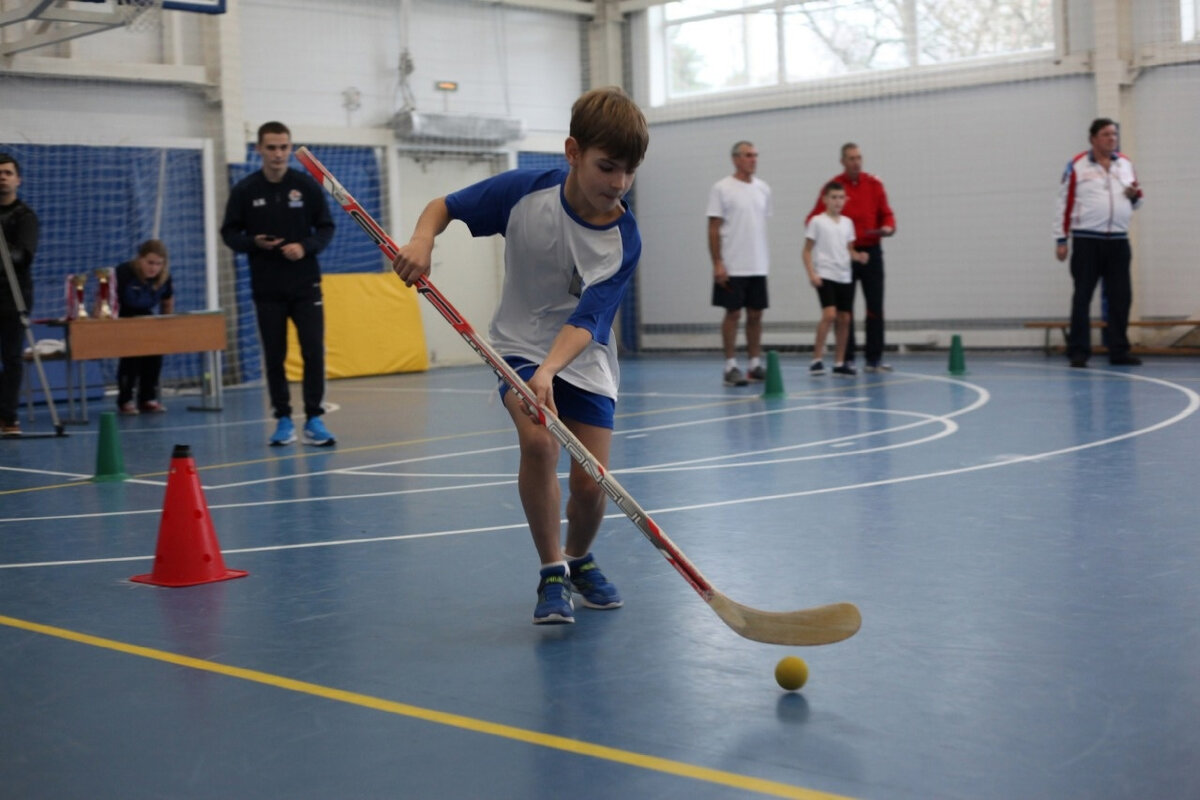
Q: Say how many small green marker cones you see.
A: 3